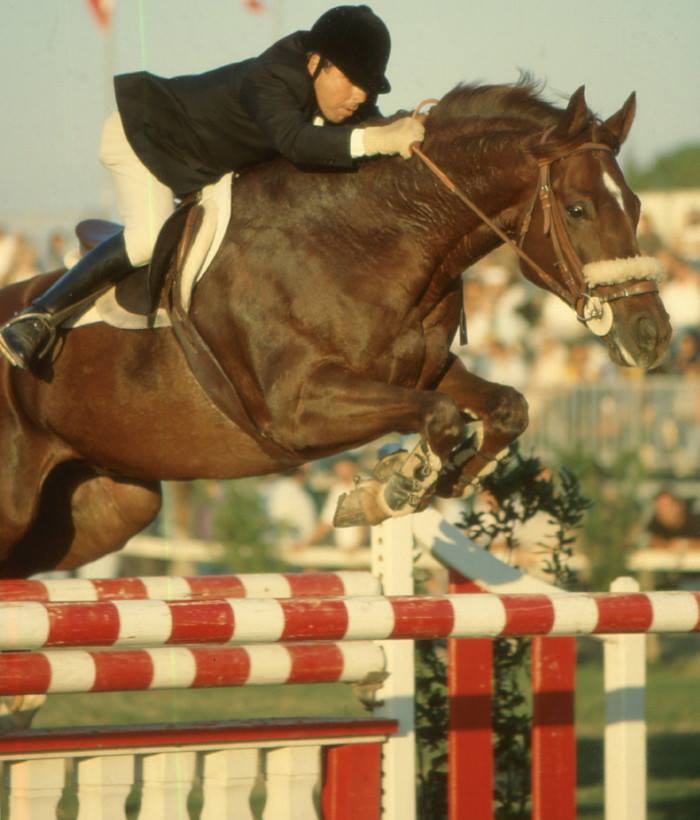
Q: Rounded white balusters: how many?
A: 5